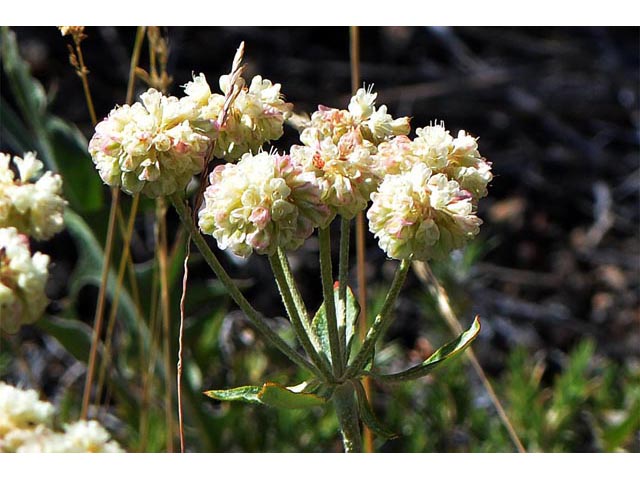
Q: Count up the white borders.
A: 2